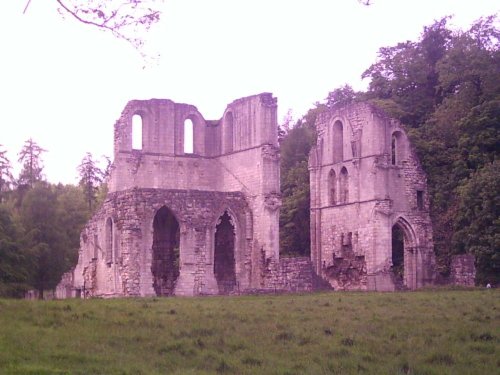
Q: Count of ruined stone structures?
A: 2